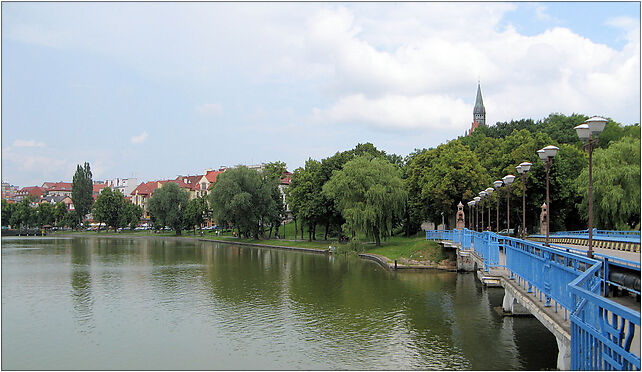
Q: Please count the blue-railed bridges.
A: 1